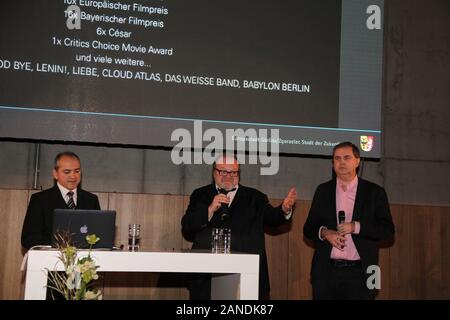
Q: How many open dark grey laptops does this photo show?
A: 1